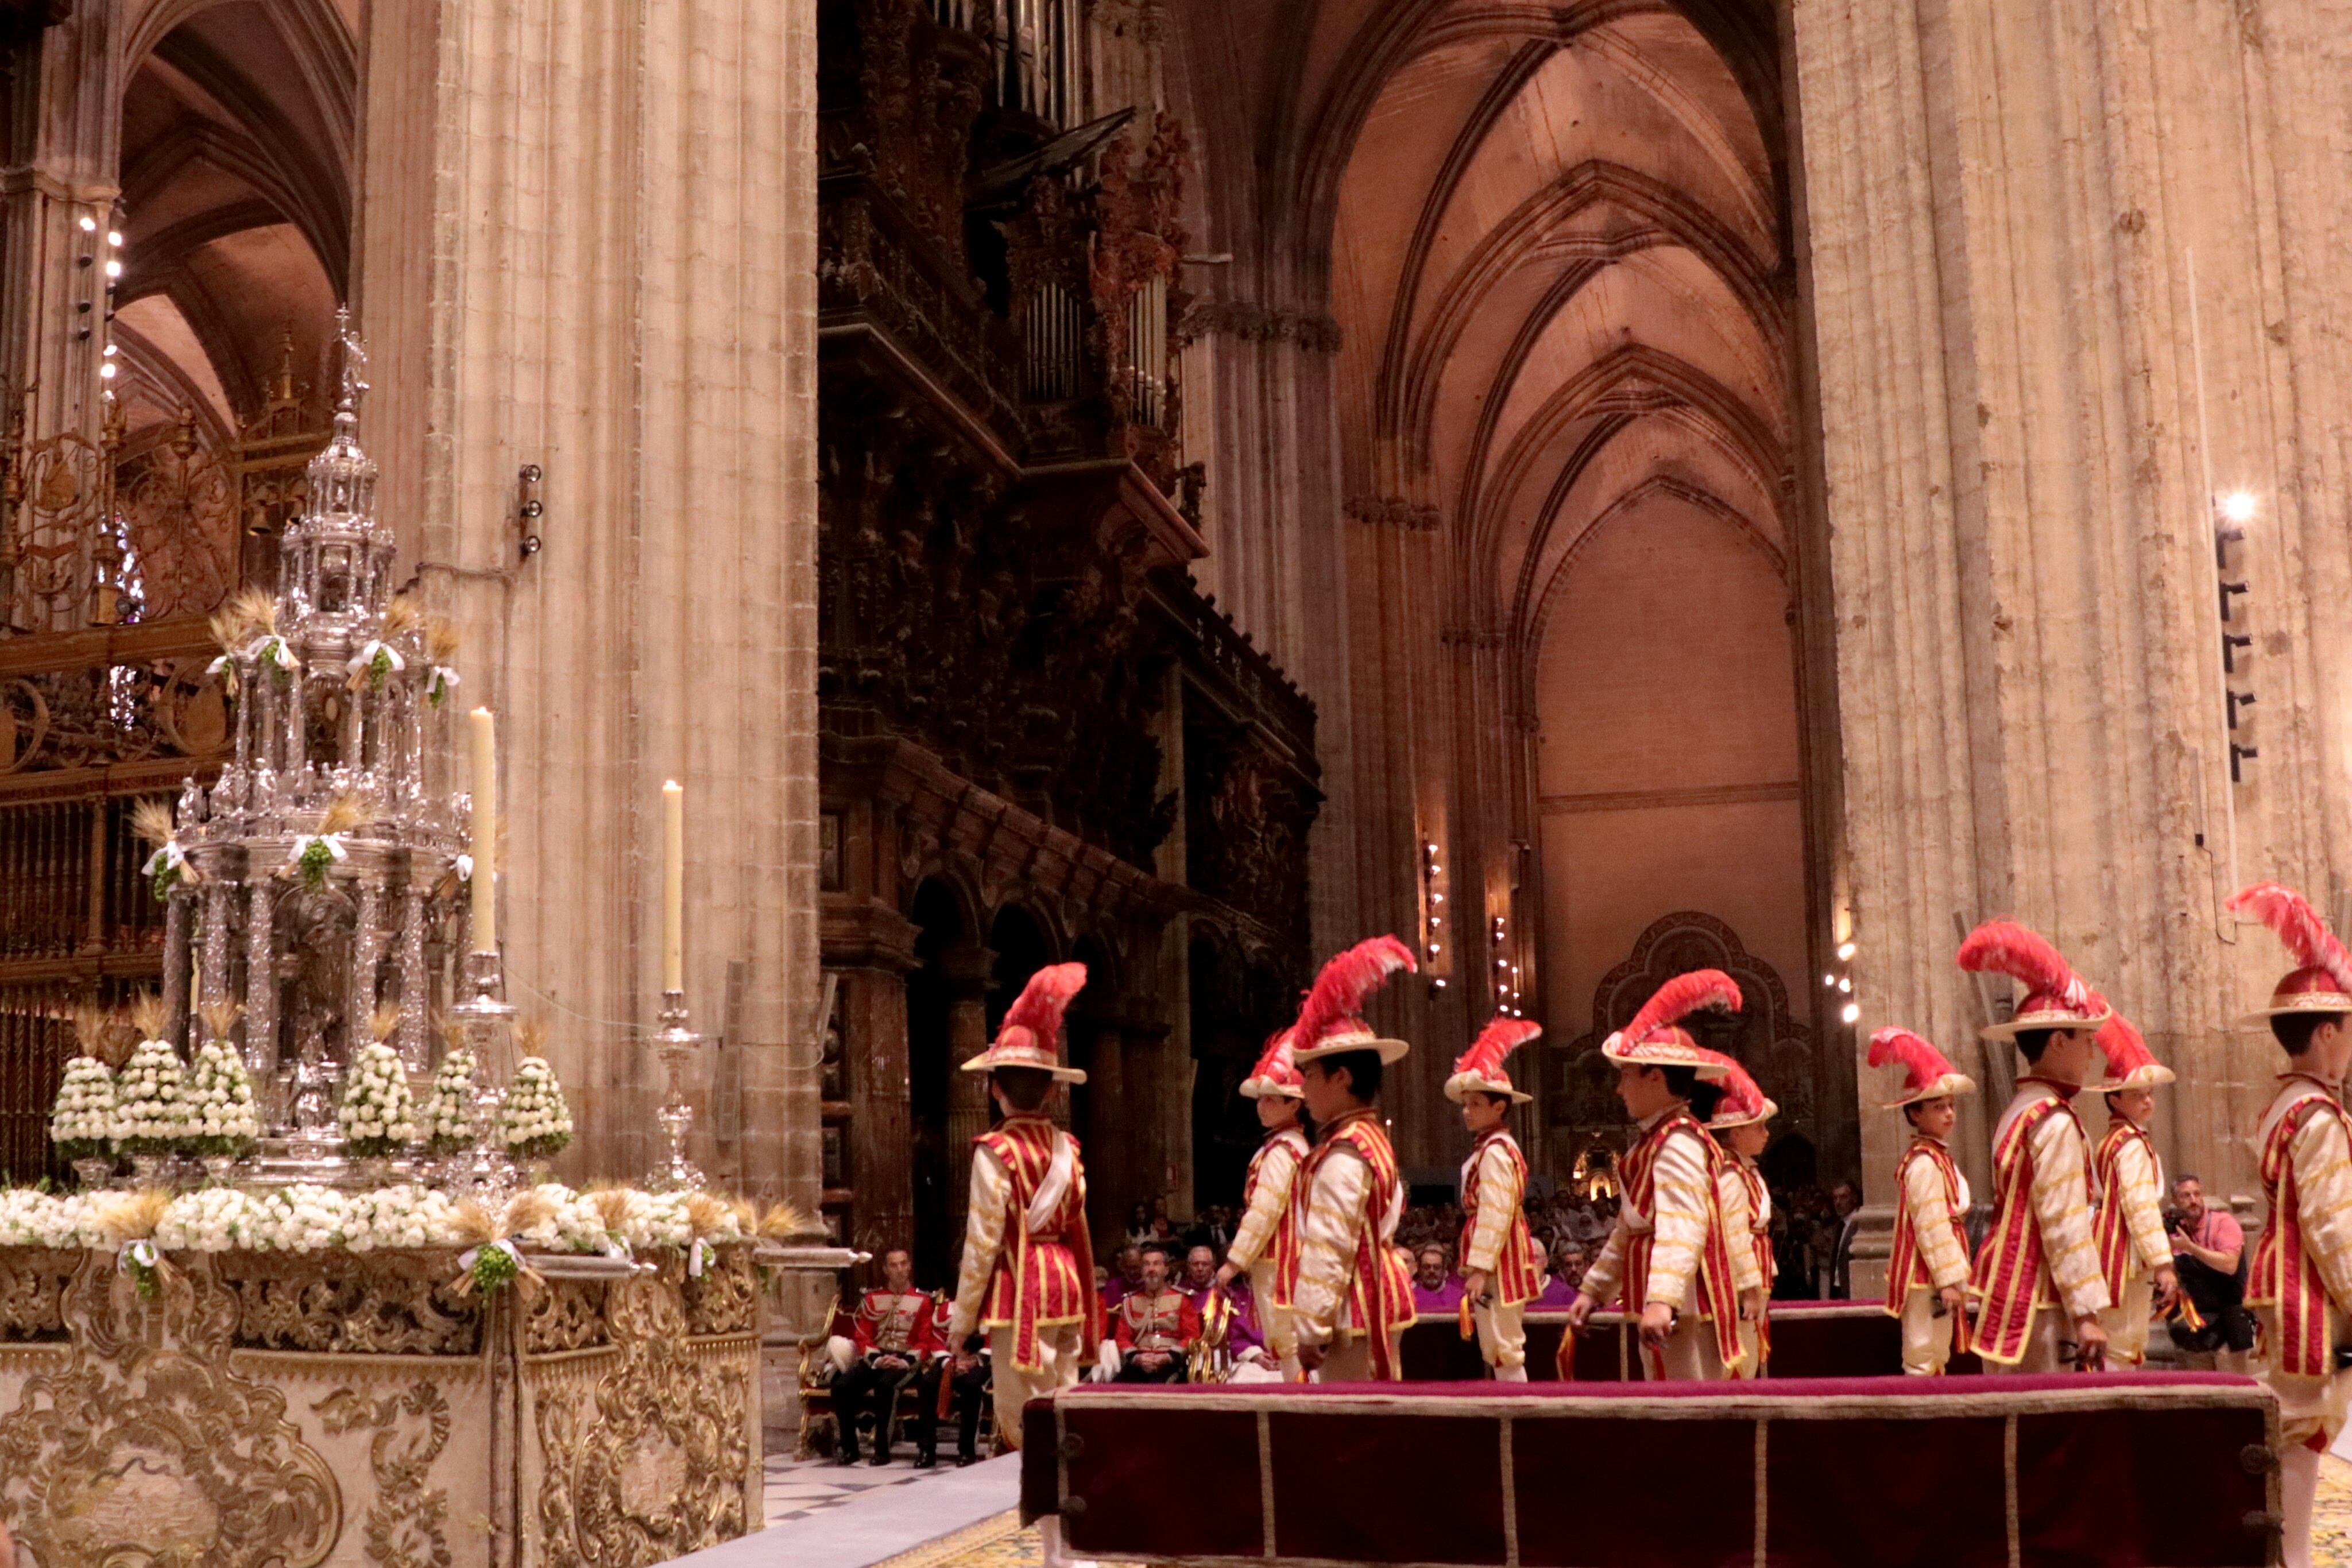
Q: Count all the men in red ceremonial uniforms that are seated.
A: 3